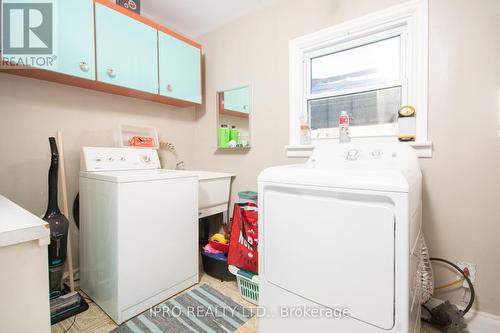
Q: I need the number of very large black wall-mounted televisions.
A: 0